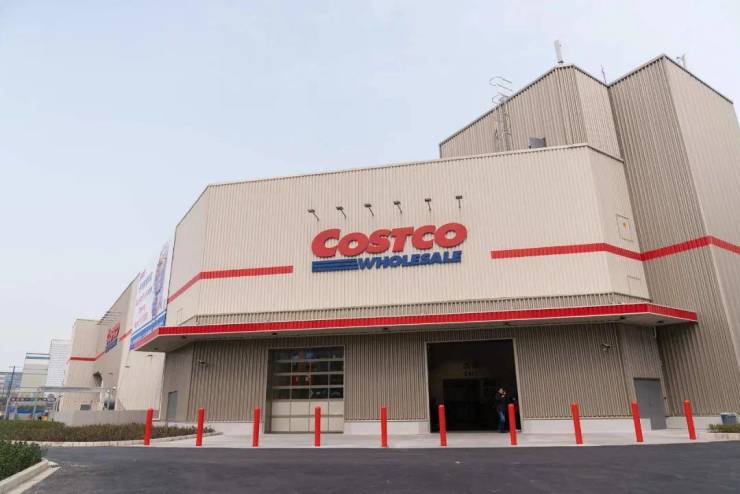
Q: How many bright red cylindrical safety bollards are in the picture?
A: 10